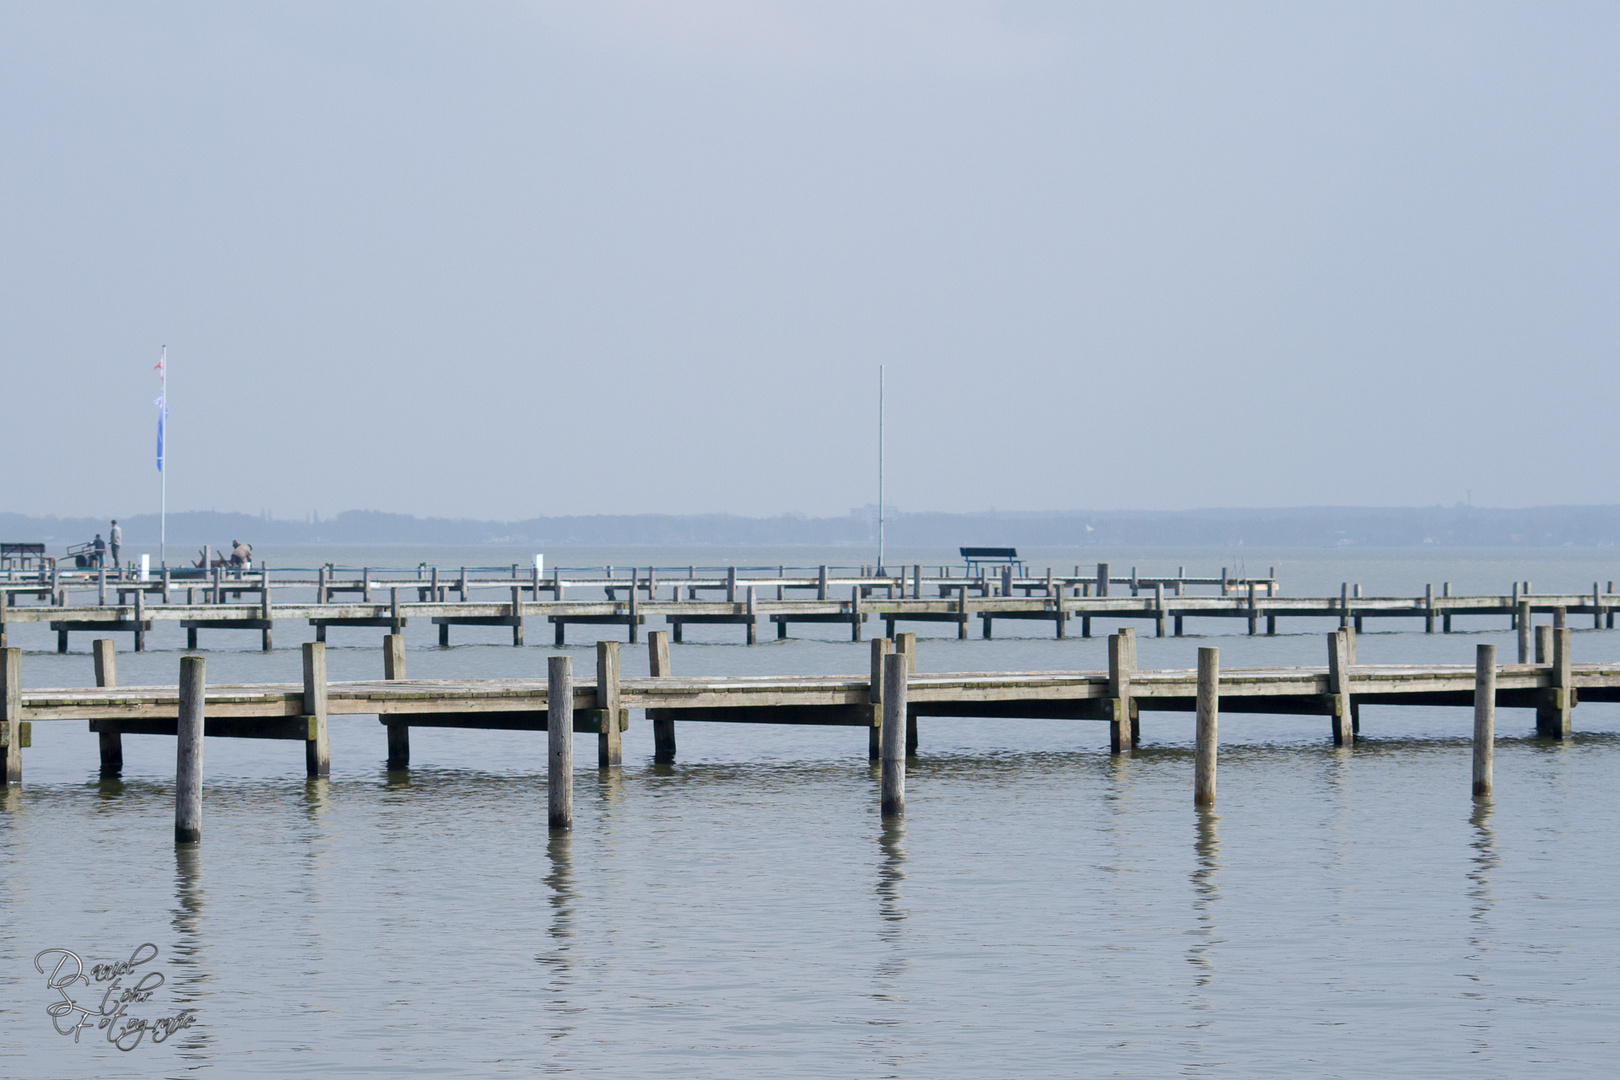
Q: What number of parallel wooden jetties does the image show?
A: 3